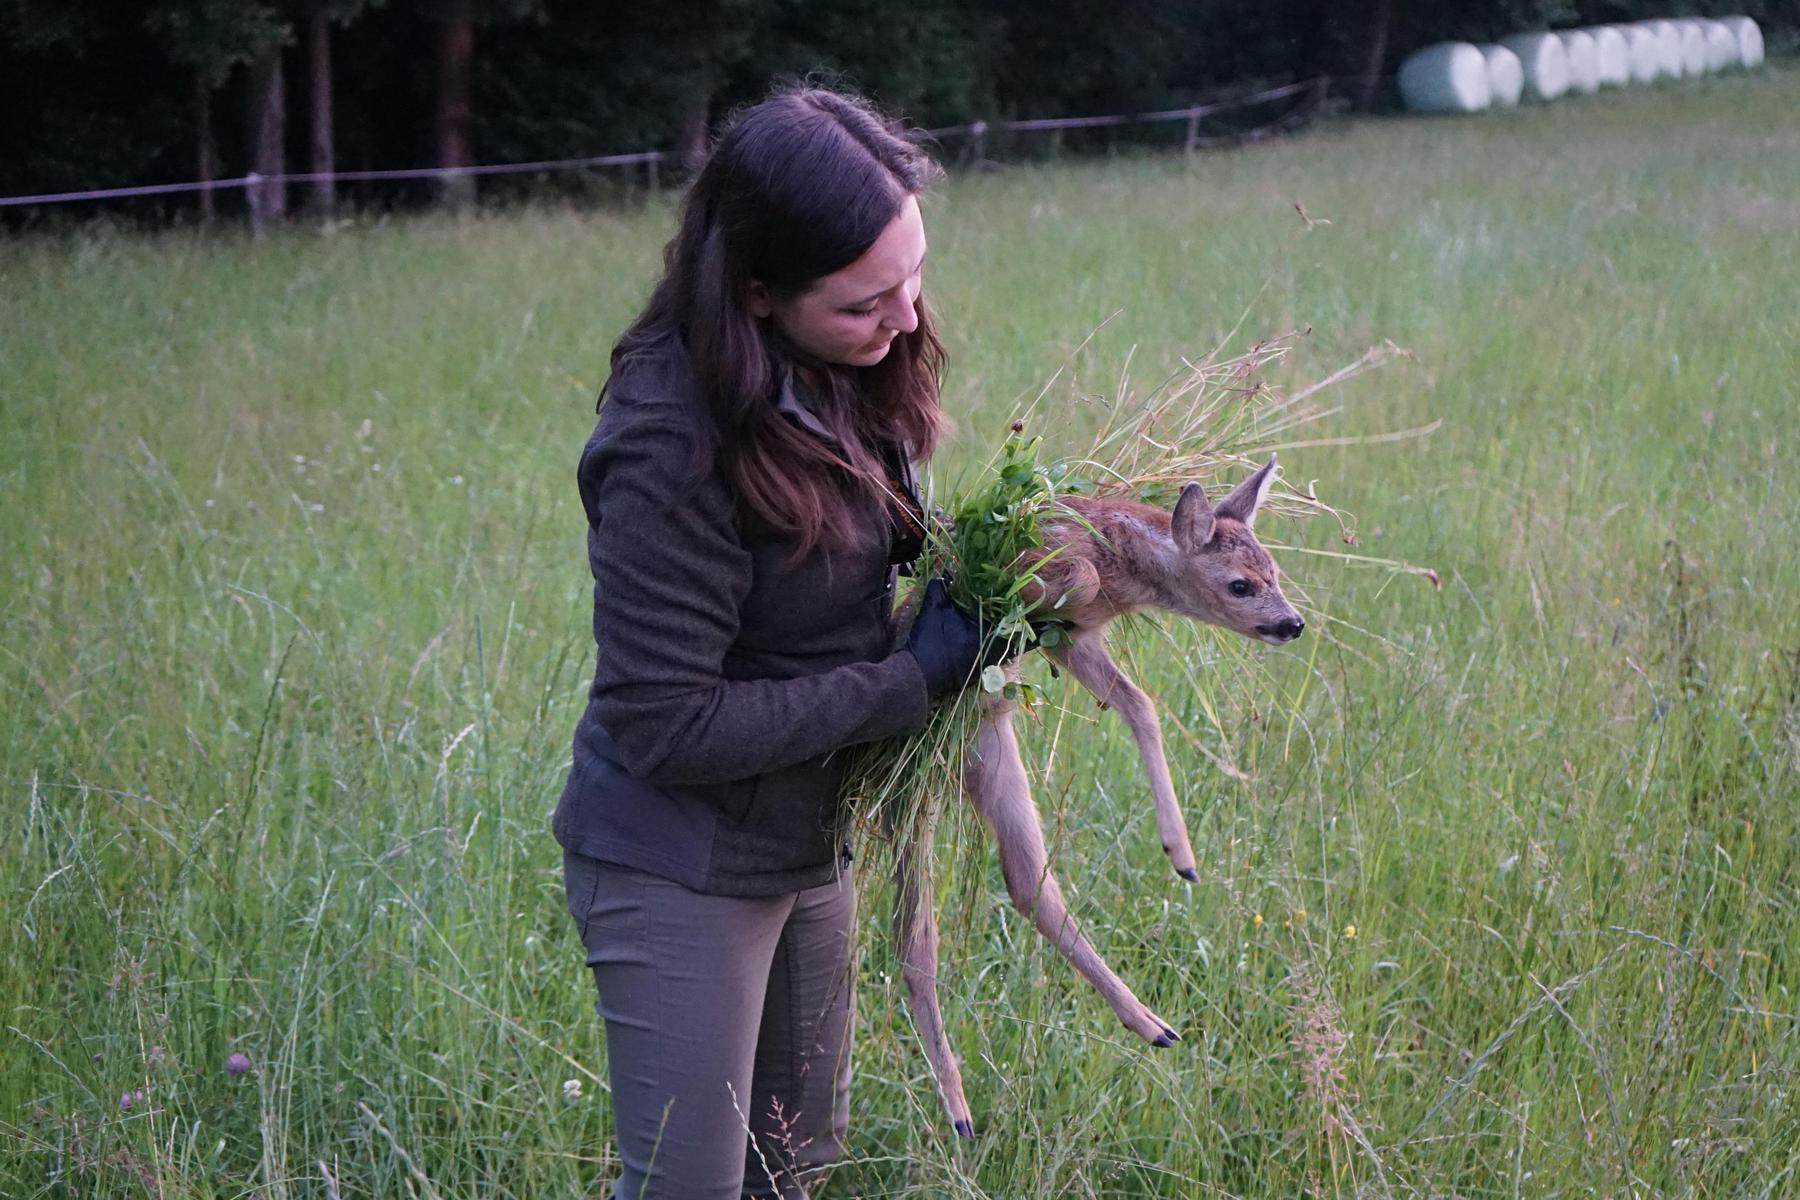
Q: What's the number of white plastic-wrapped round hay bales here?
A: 10